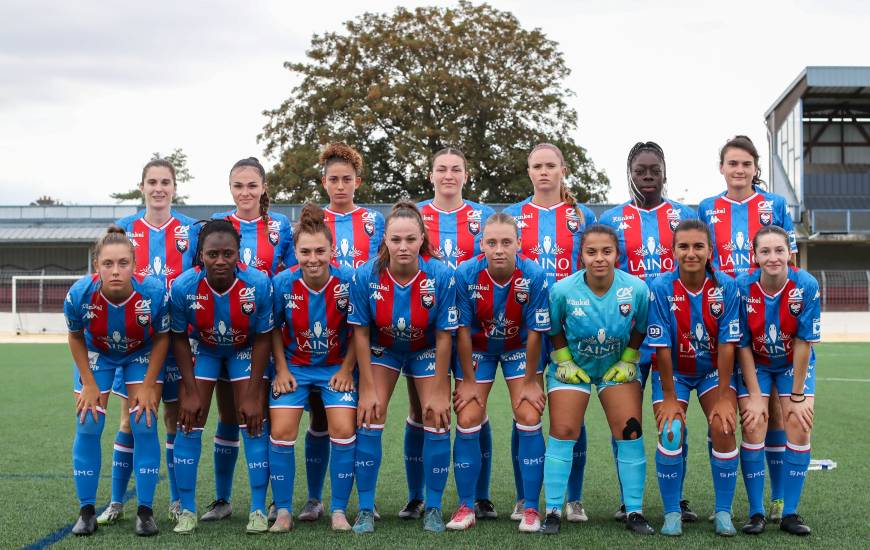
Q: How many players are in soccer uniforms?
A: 15